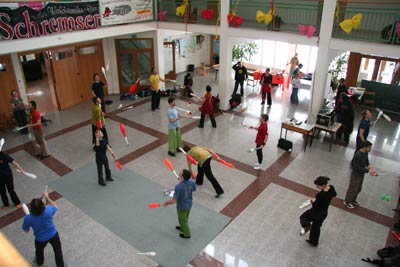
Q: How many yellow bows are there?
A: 3